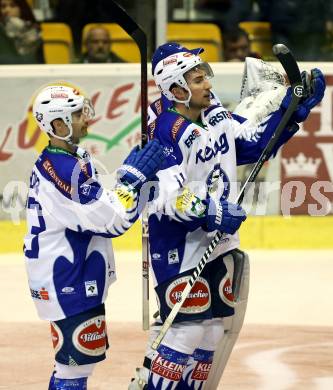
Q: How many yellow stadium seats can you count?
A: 4